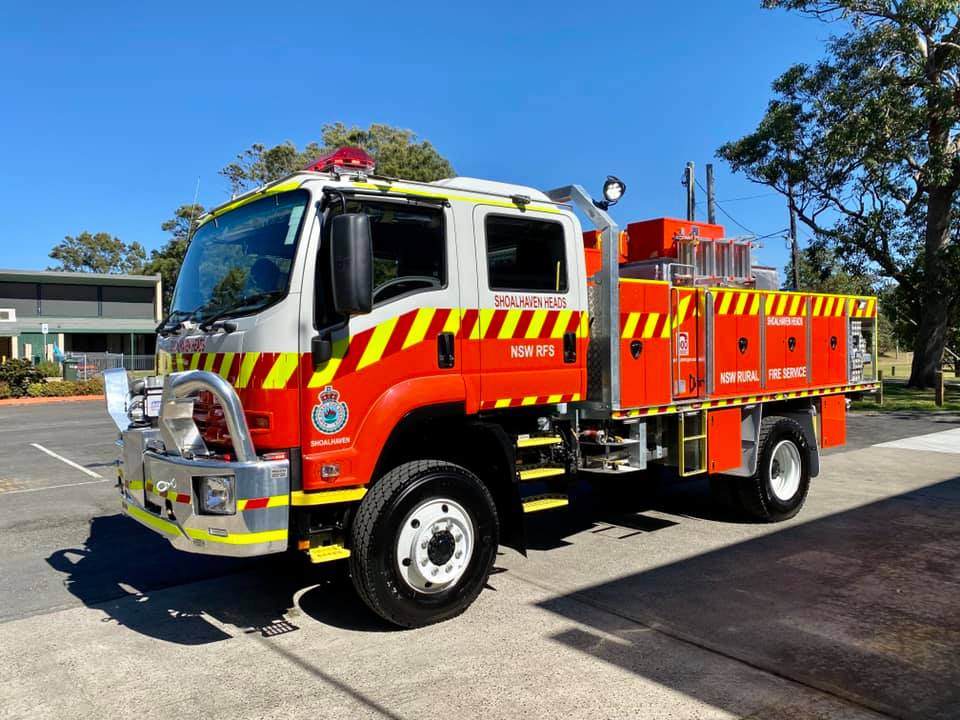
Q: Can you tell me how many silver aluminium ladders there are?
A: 1